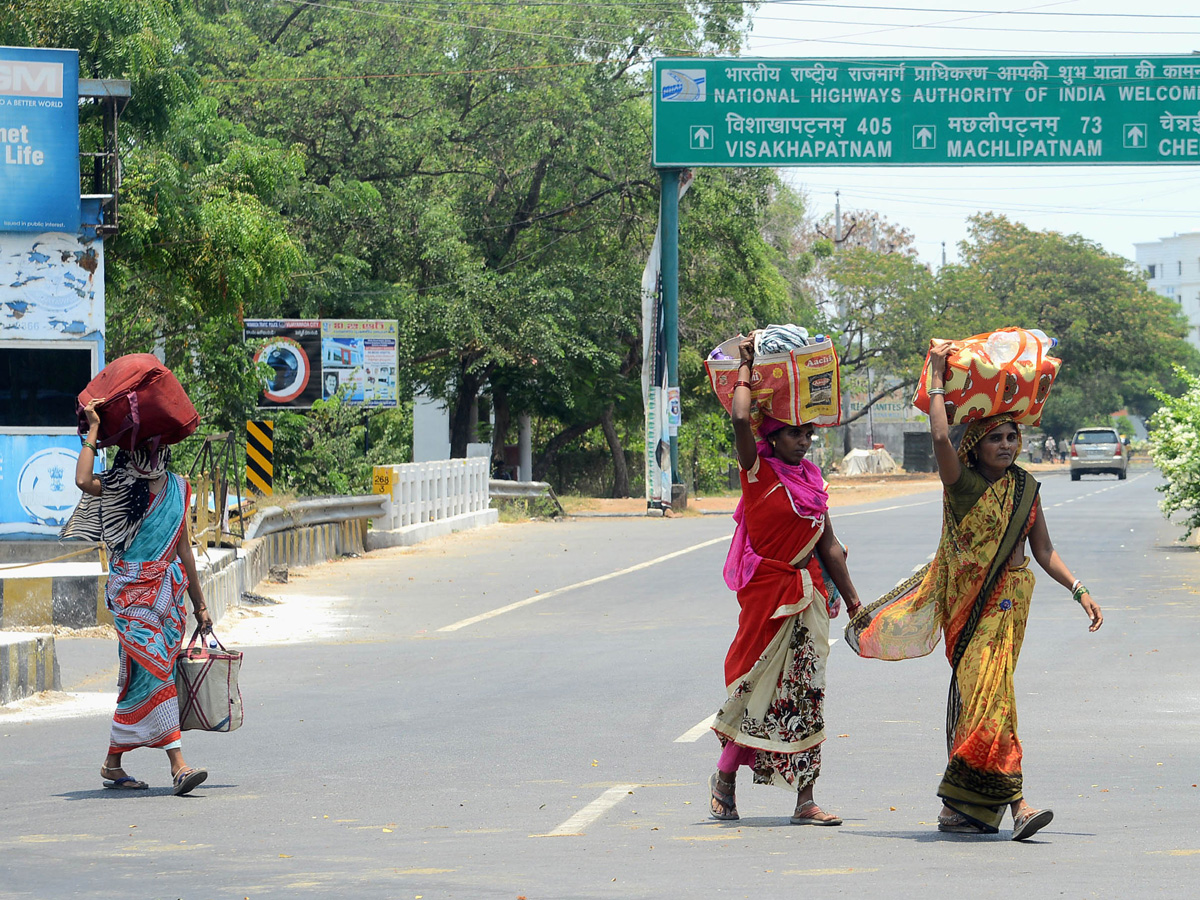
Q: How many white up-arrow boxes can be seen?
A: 3